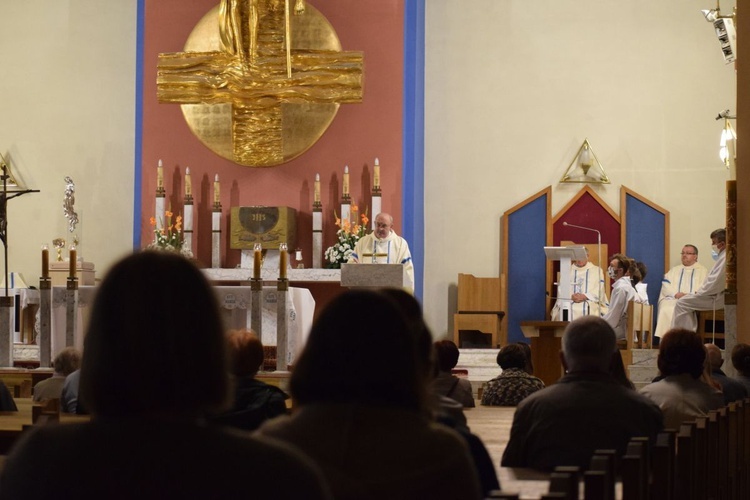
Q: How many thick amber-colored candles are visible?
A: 4